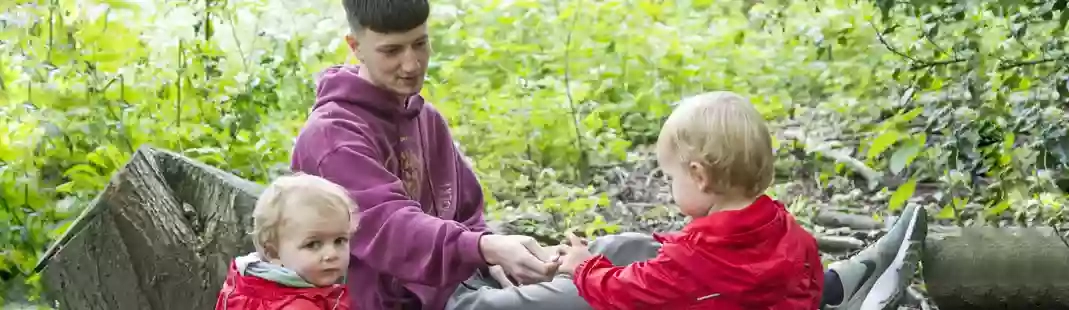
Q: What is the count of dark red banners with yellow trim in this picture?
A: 0